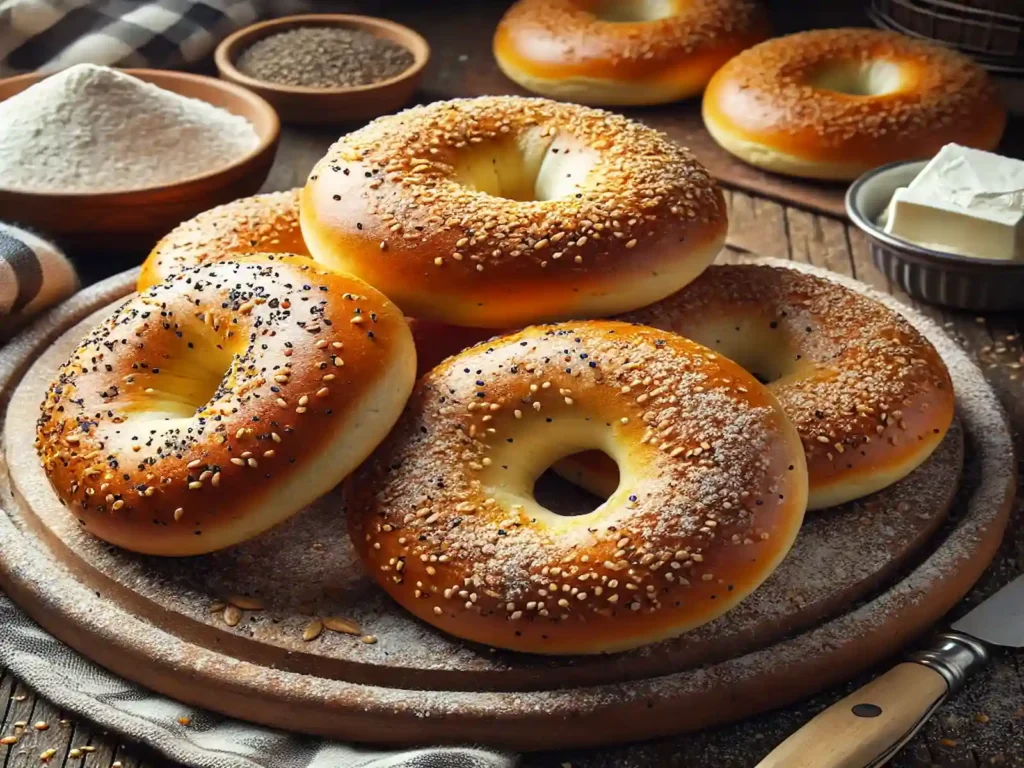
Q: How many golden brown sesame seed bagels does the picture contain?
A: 7